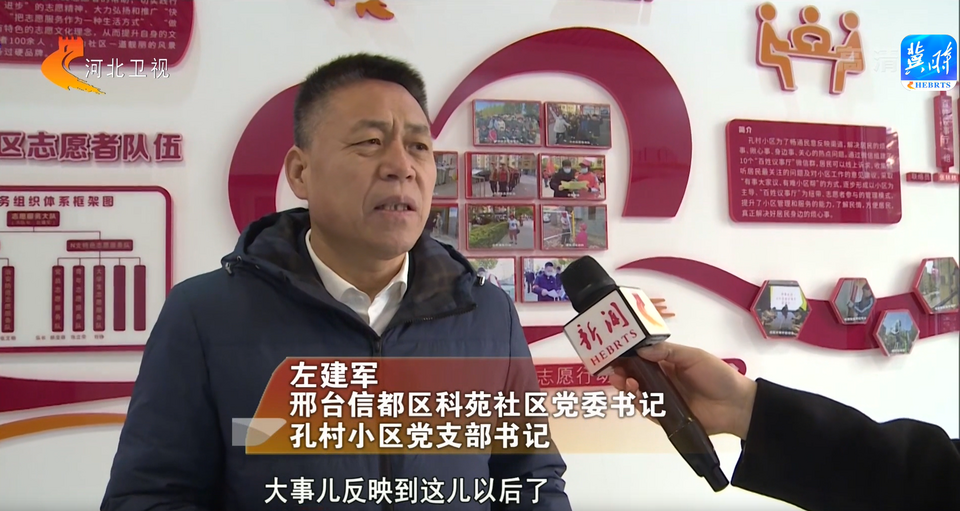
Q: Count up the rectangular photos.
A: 10